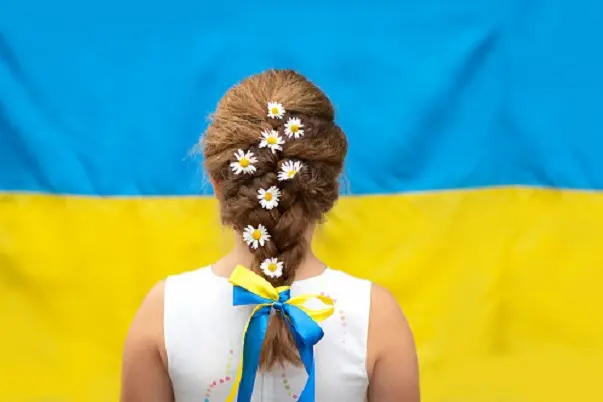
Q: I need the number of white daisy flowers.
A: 8